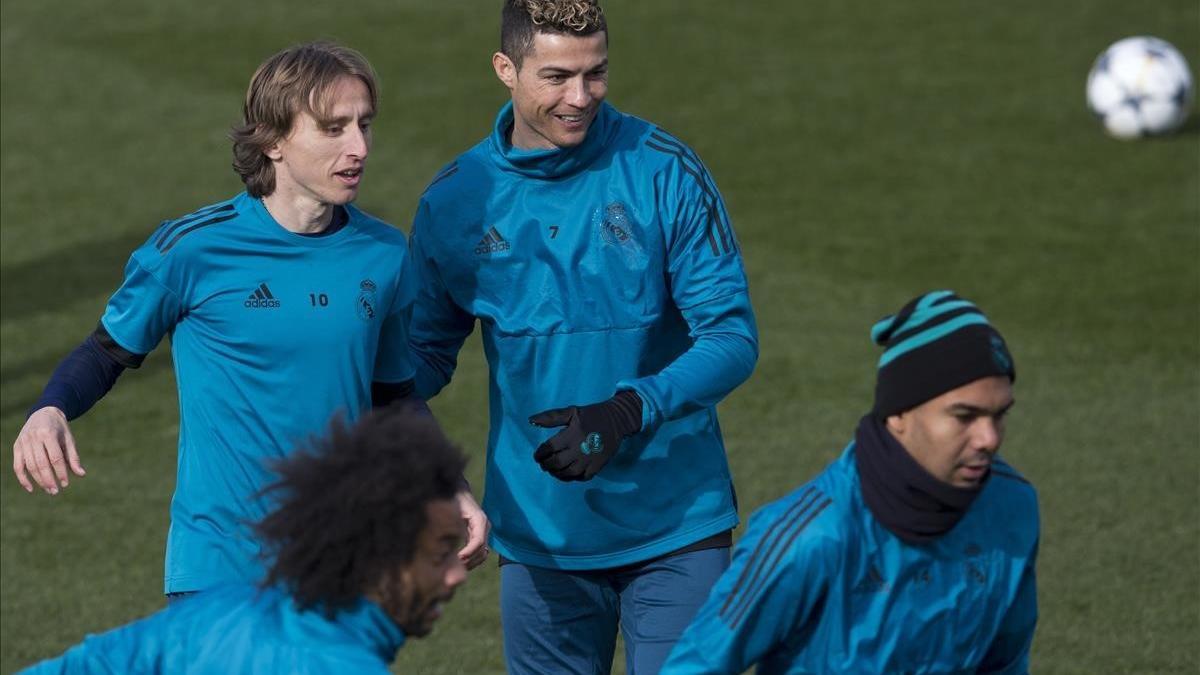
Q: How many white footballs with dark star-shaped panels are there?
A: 1